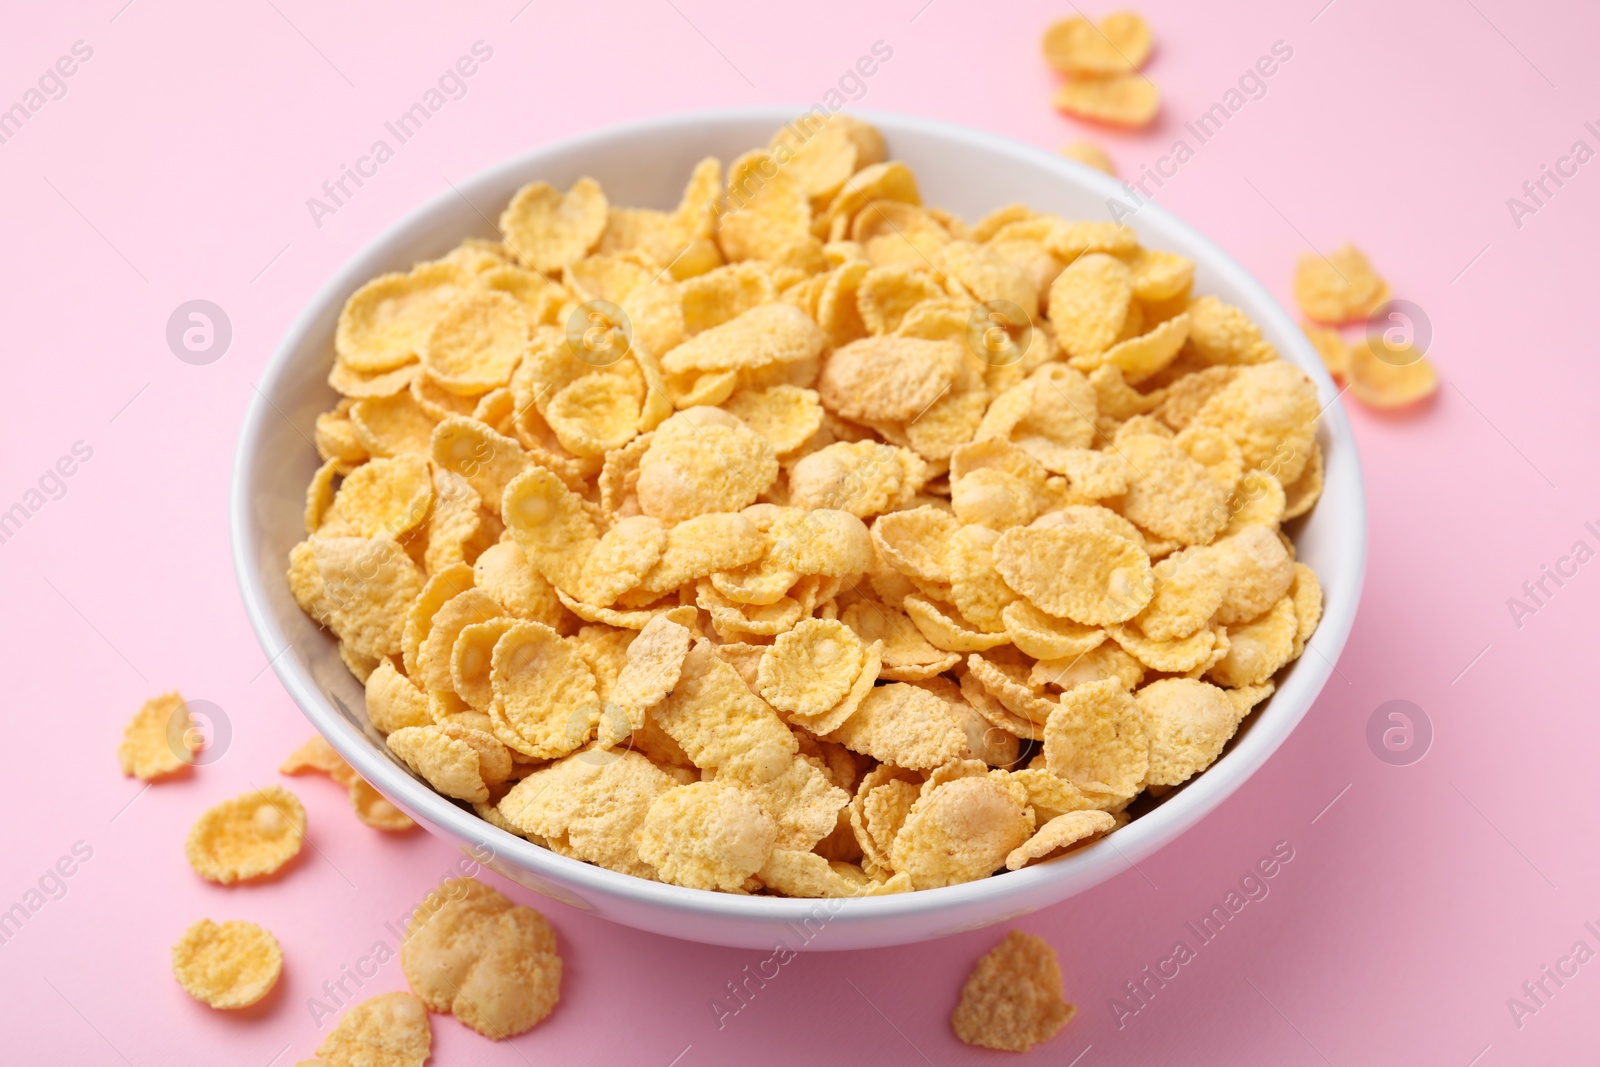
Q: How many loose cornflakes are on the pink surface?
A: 14